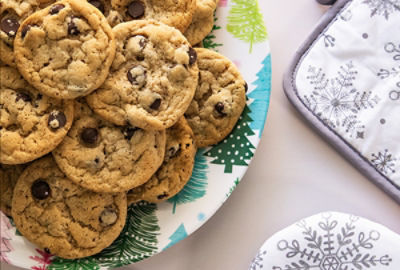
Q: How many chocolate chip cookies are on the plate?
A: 11